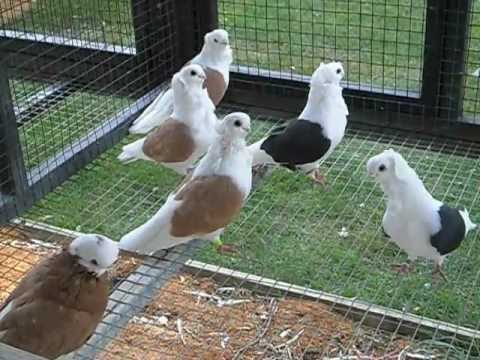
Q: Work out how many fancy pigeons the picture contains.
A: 6